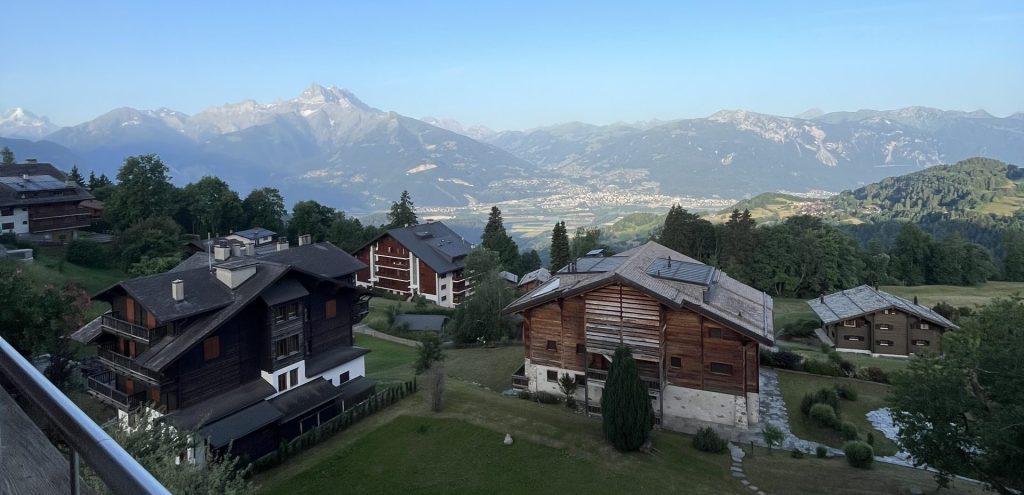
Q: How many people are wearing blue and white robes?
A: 0